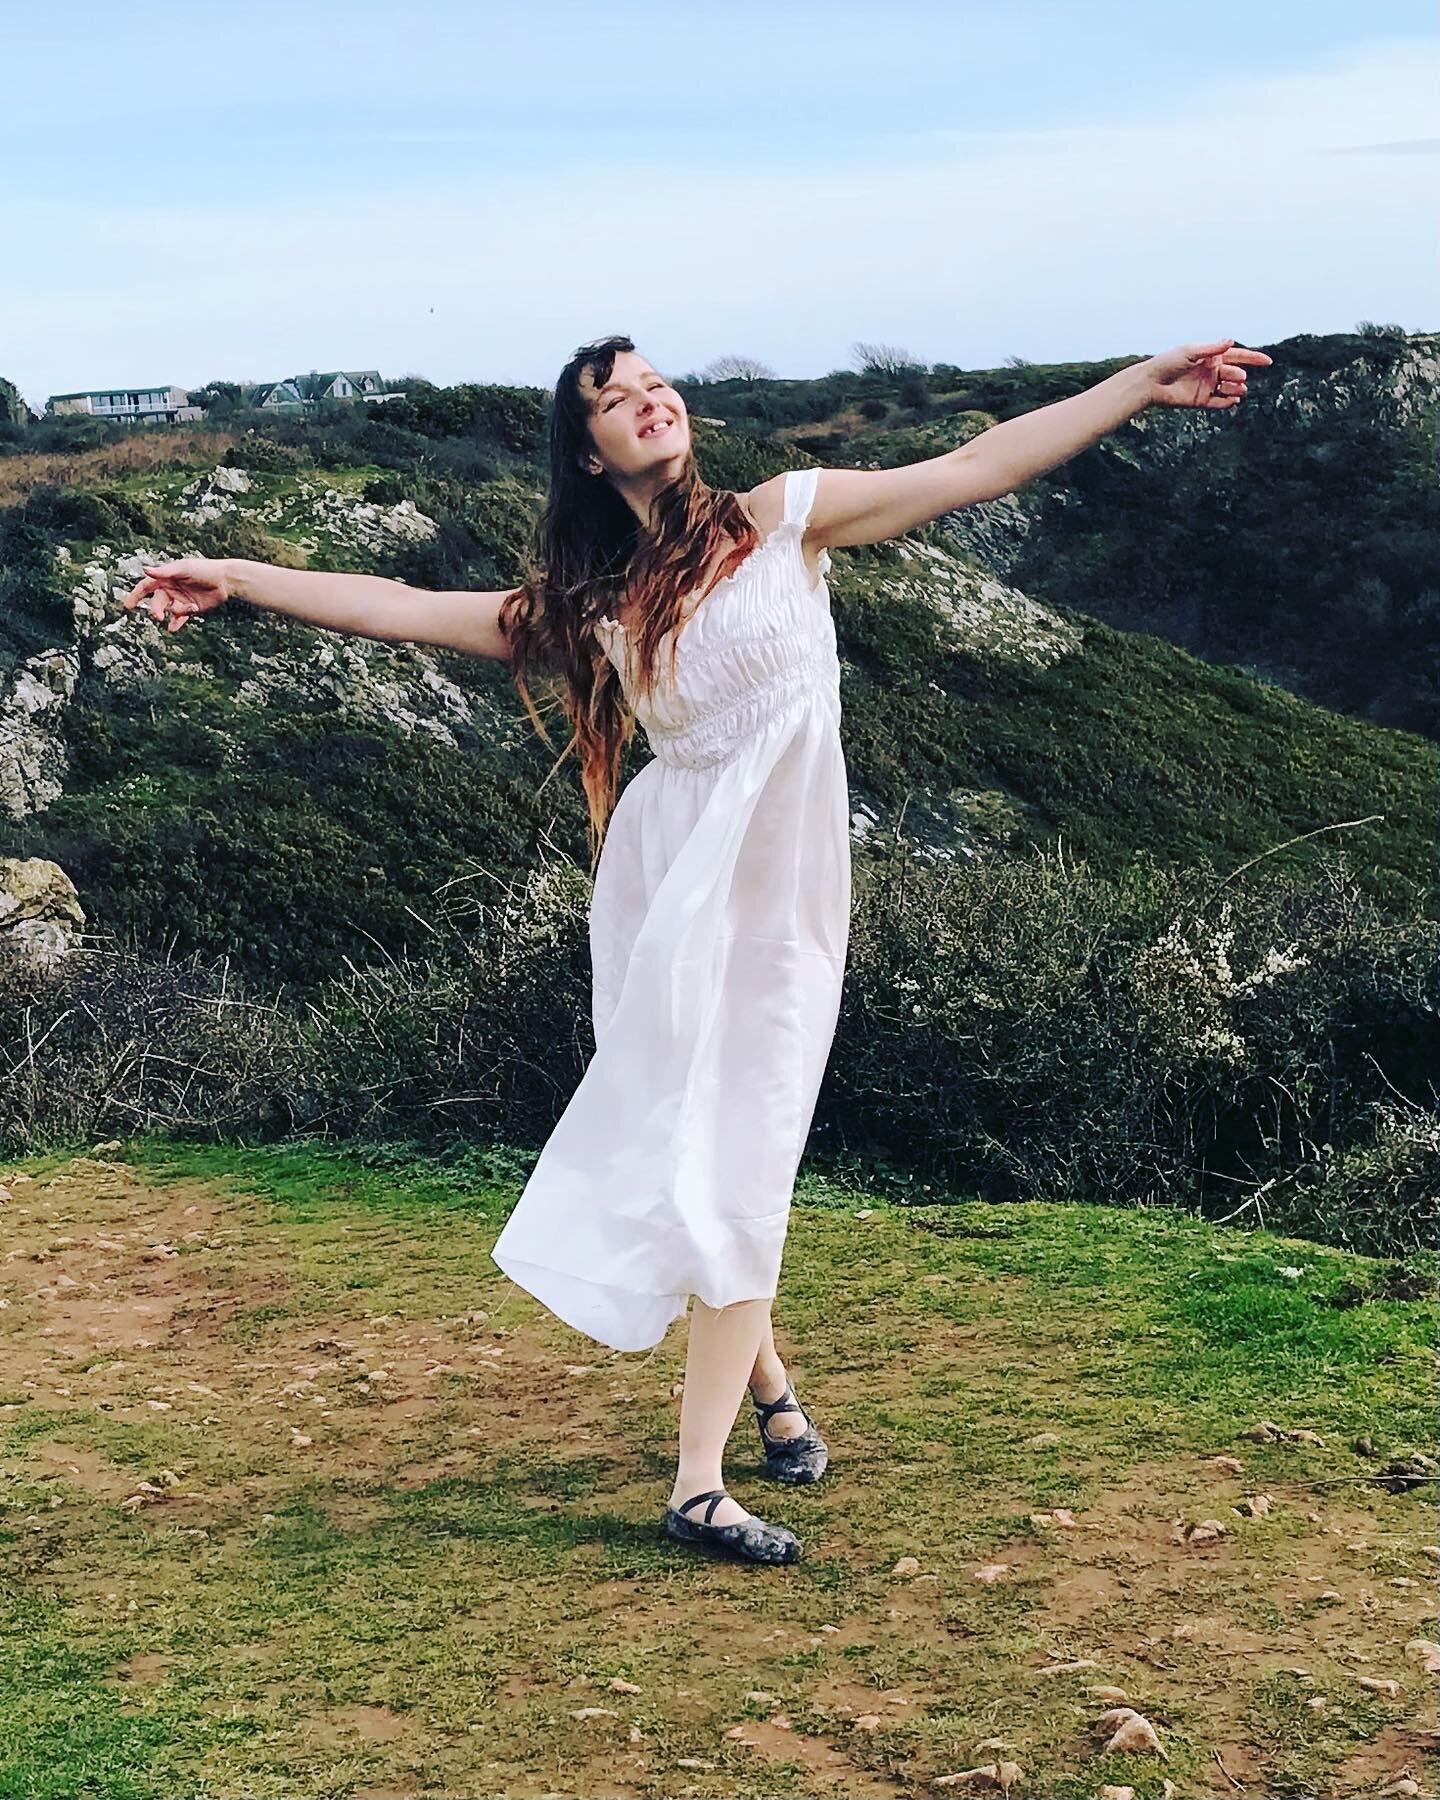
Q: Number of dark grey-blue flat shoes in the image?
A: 2